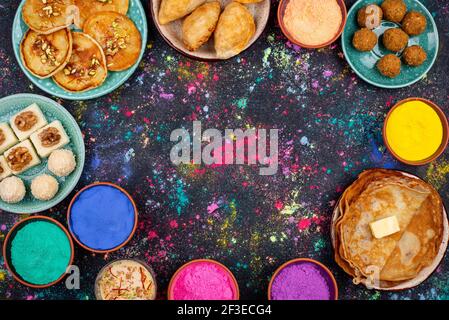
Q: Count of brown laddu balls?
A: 7